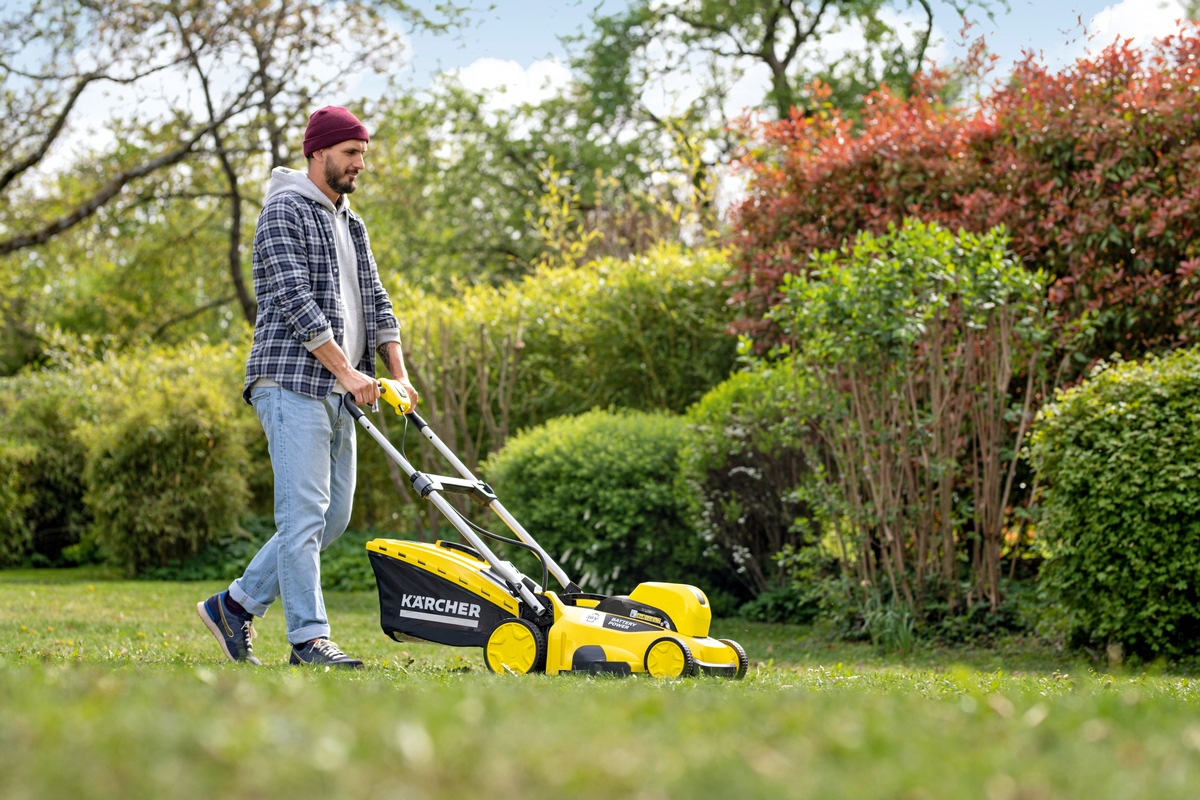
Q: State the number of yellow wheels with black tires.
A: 3